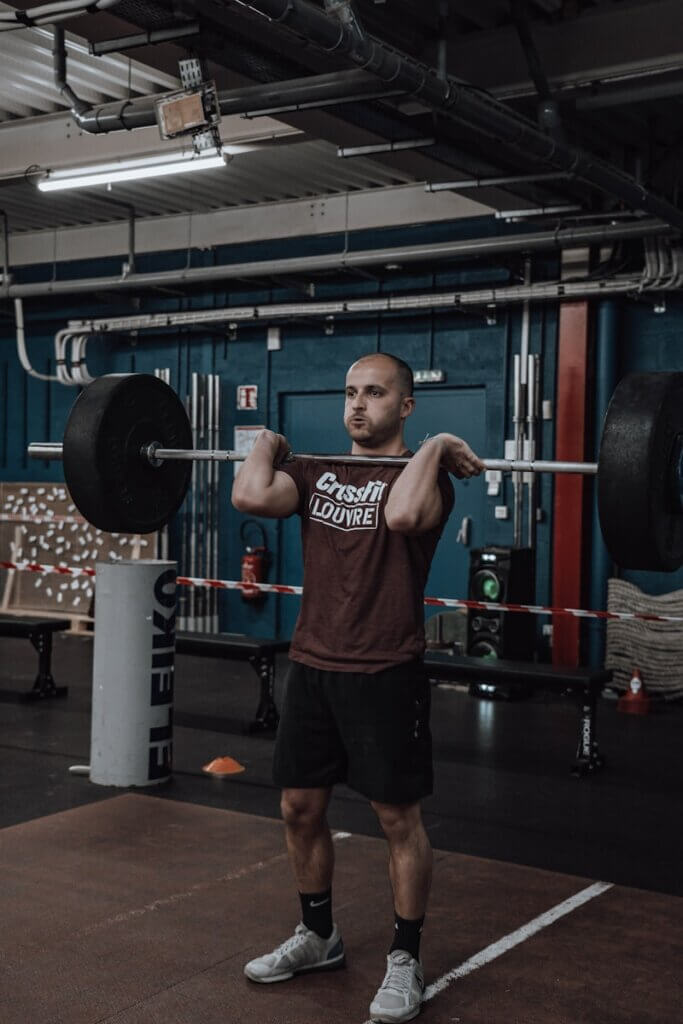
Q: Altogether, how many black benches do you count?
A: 3